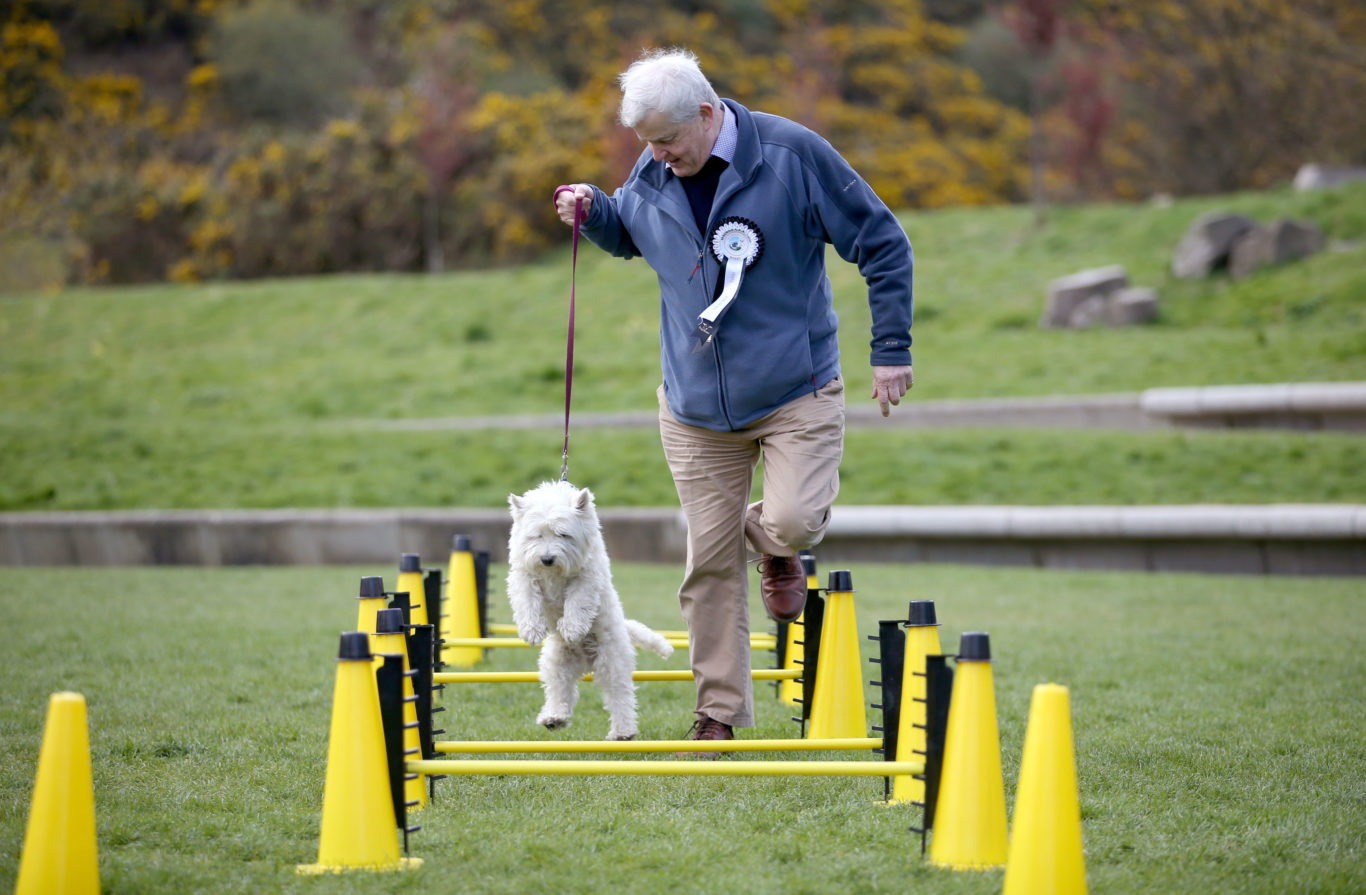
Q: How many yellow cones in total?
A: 11